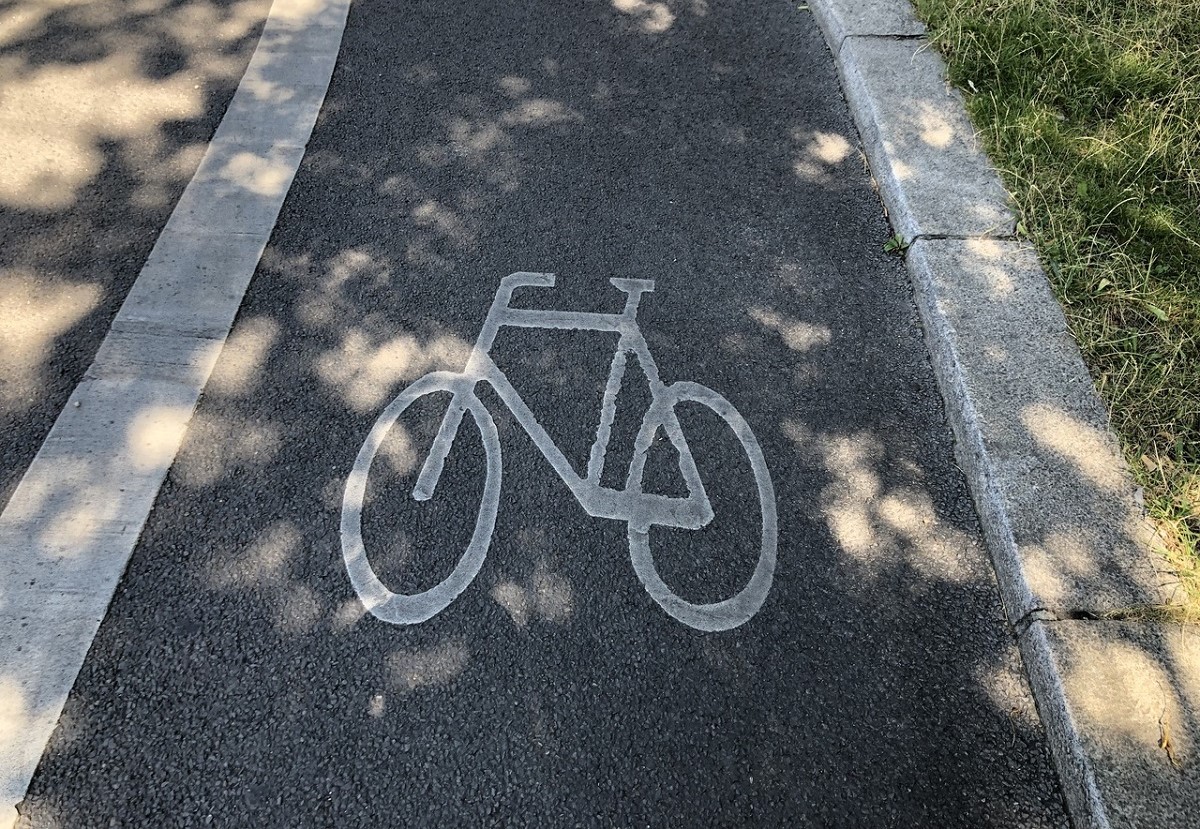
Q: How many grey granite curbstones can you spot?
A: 4